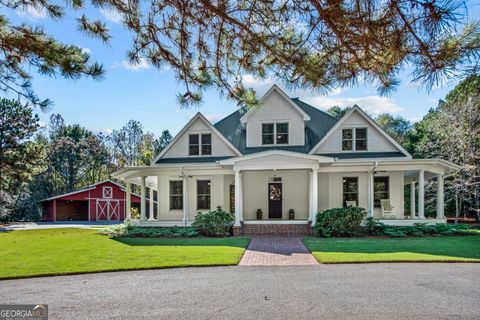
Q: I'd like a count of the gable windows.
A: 3